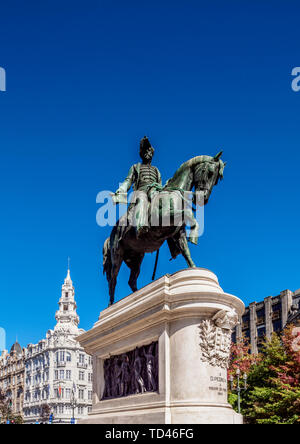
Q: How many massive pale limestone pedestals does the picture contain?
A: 1